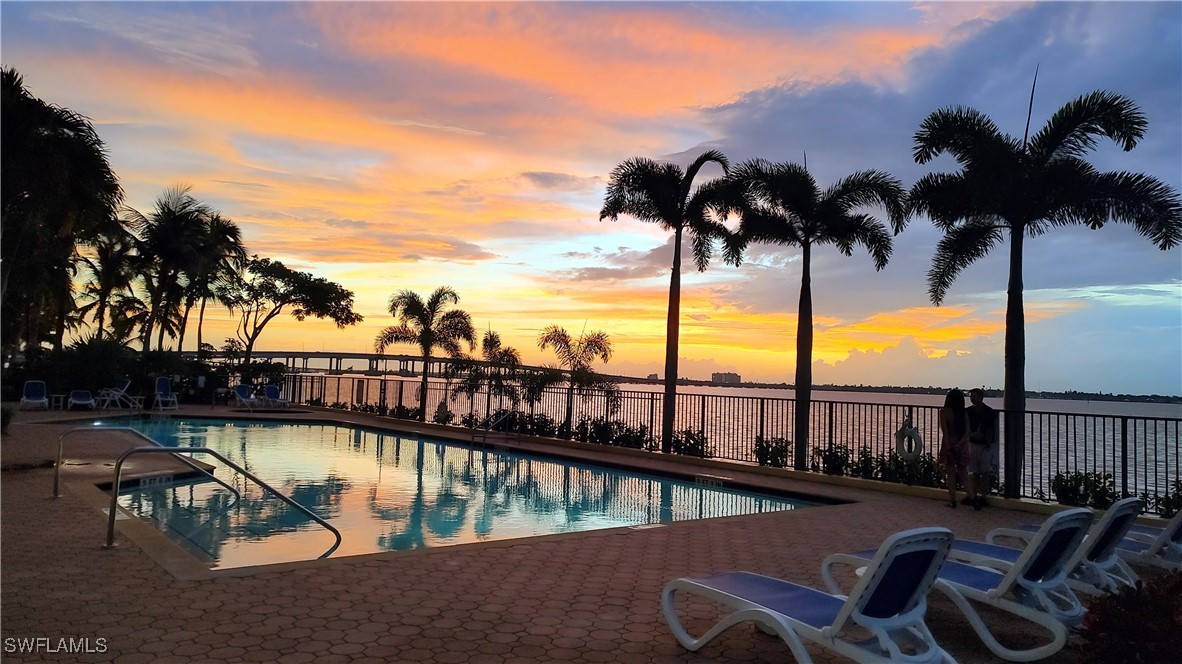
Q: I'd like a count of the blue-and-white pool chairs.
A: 10